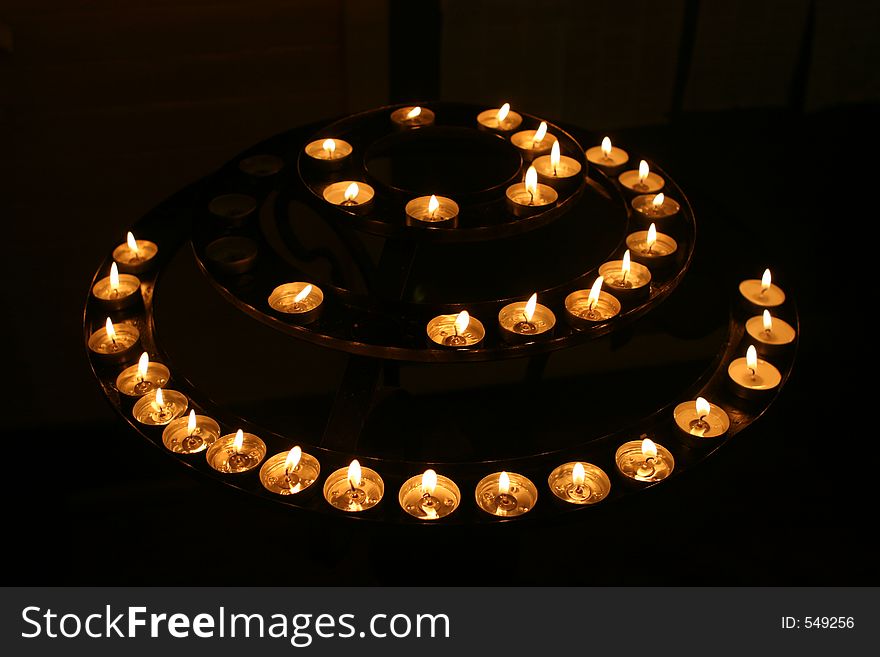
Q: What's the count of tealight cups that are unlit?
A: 3